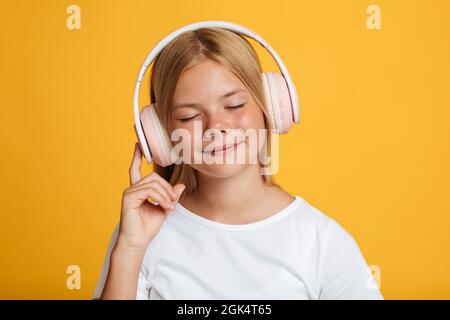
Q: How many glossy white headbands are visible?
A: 1